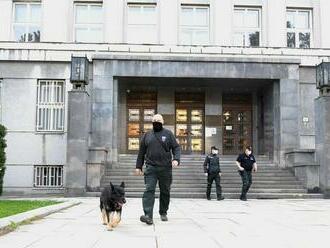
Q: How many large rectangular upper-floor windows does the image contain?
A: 6